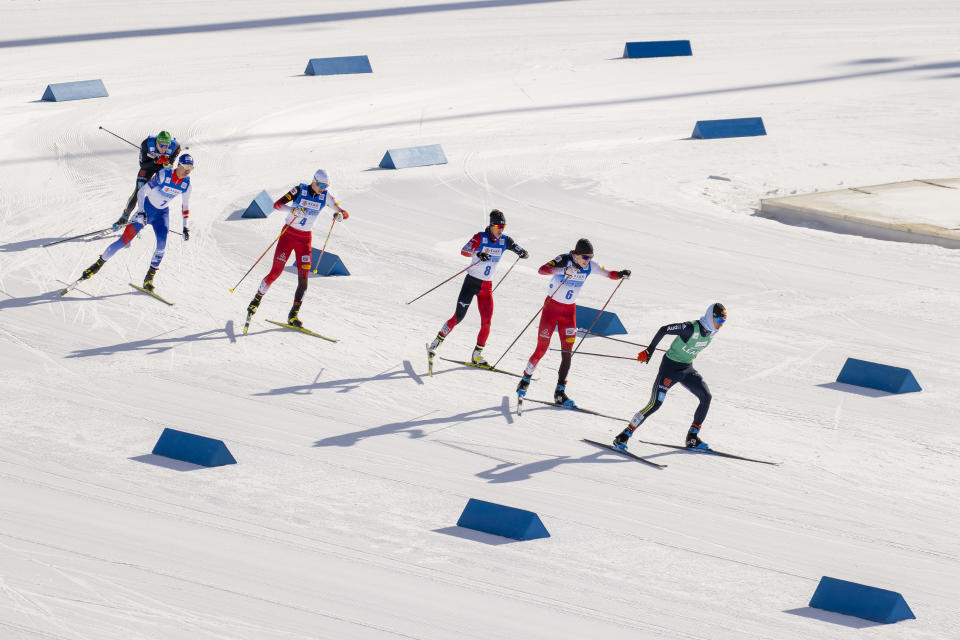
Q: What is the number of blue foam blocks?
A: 12